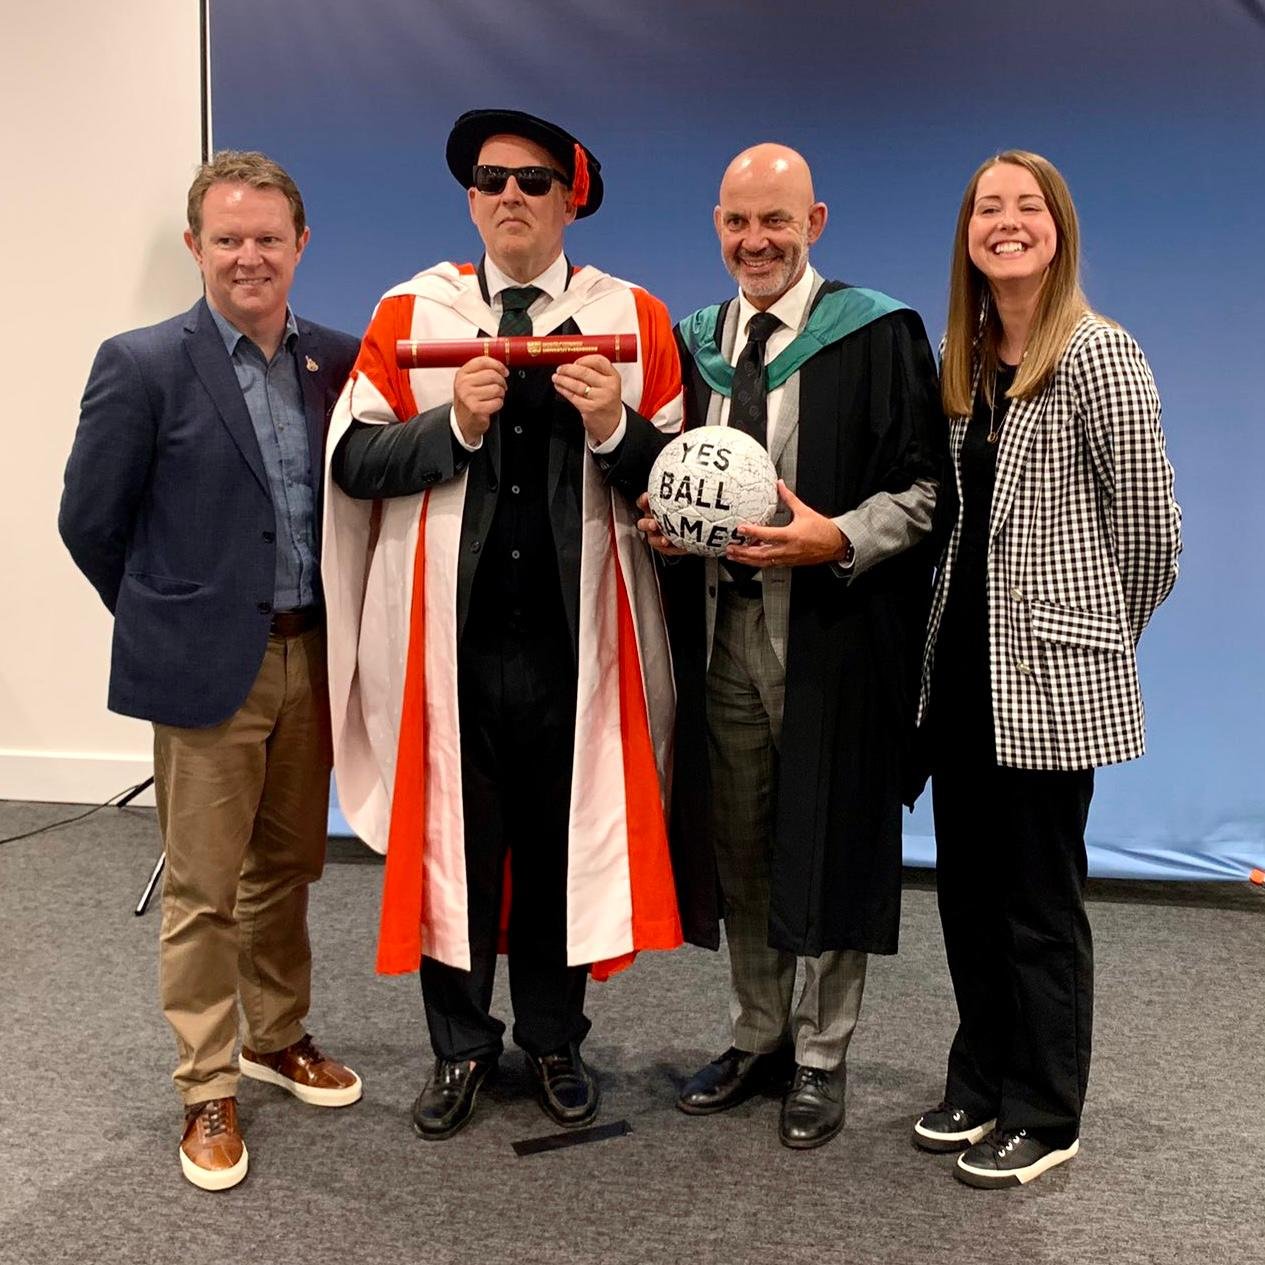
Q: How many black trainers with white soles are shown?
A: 2